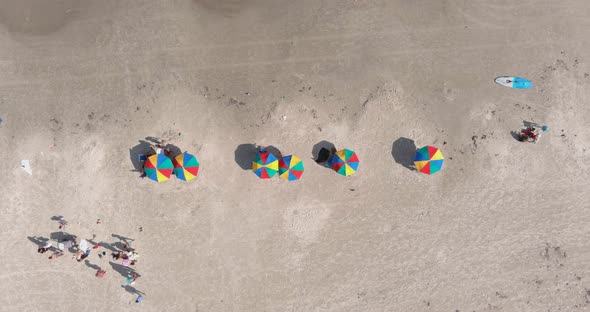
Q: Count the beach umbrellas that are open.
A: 6